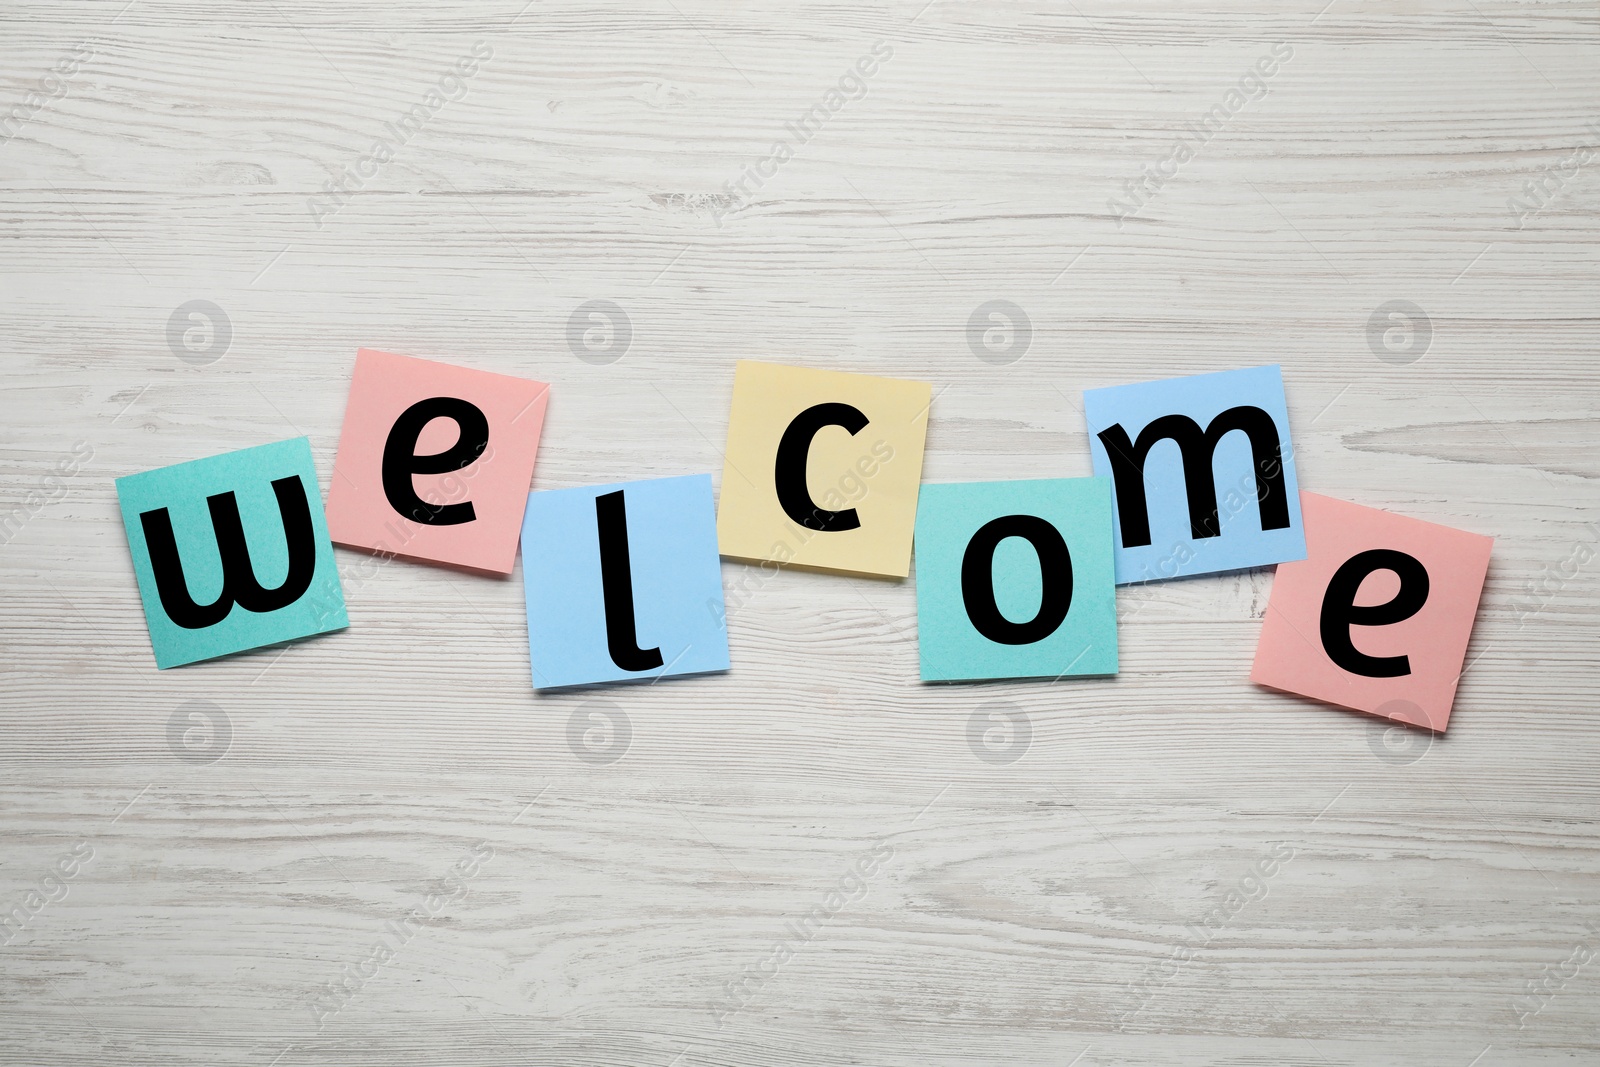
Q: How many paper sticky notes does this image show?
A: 7